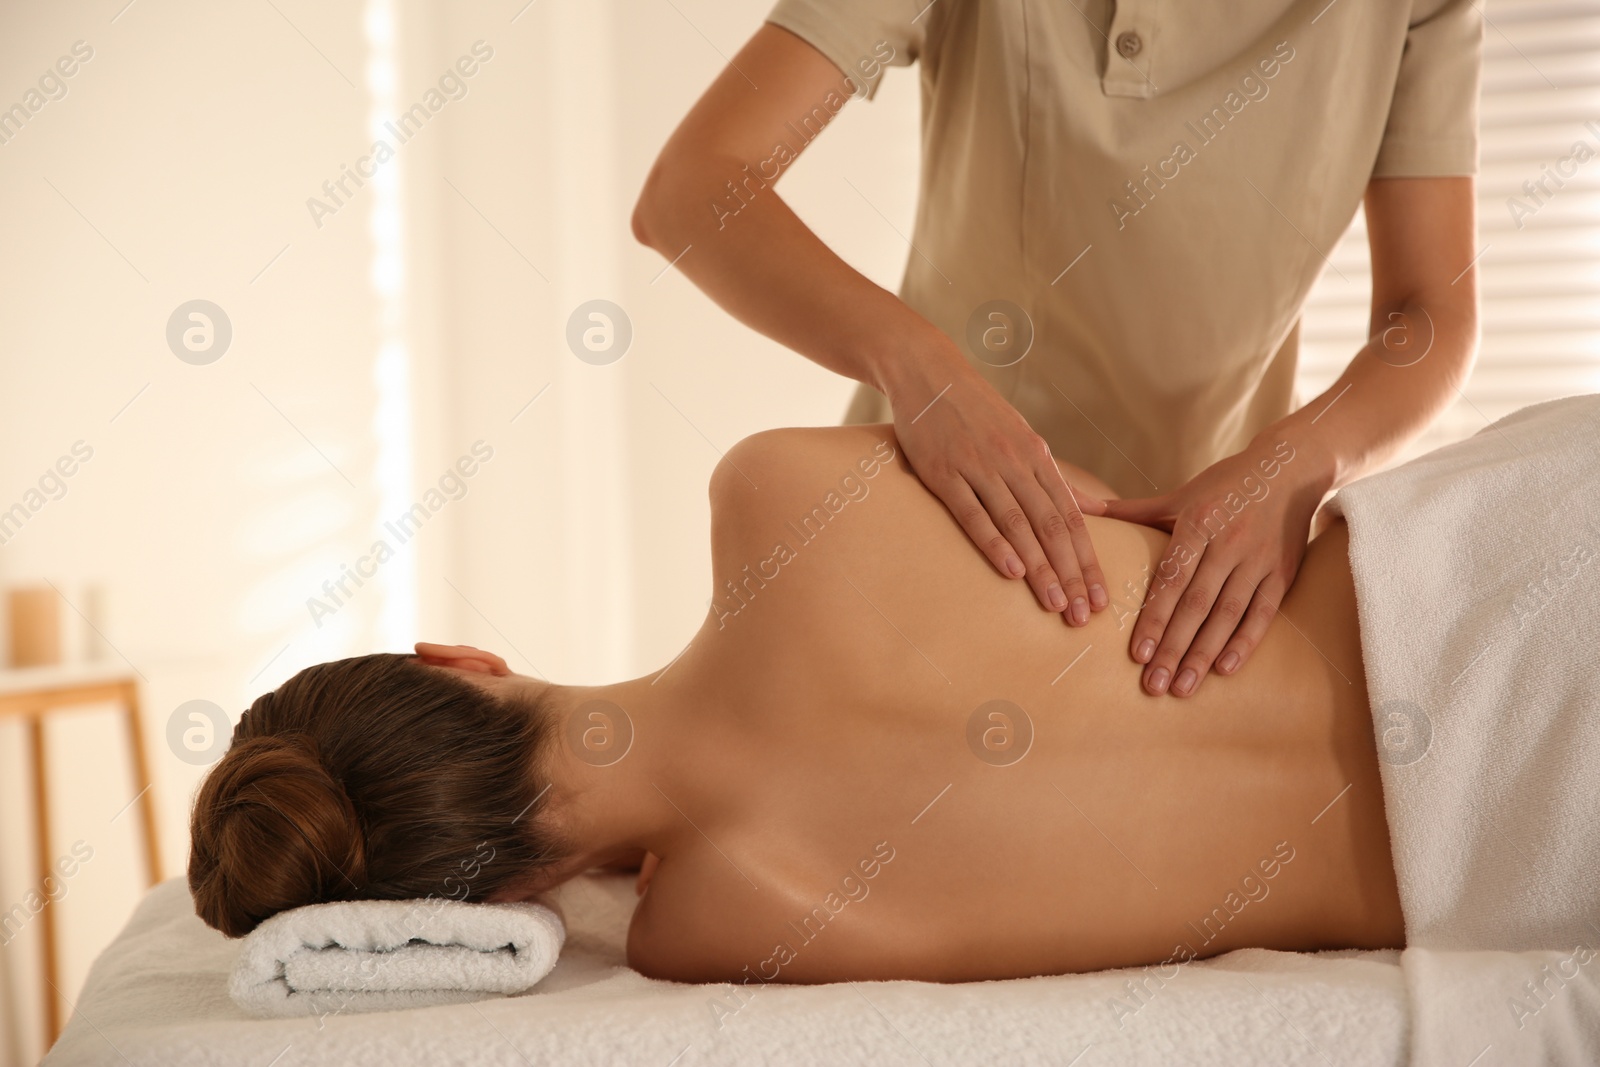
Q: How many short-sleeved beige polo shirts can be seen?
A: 1